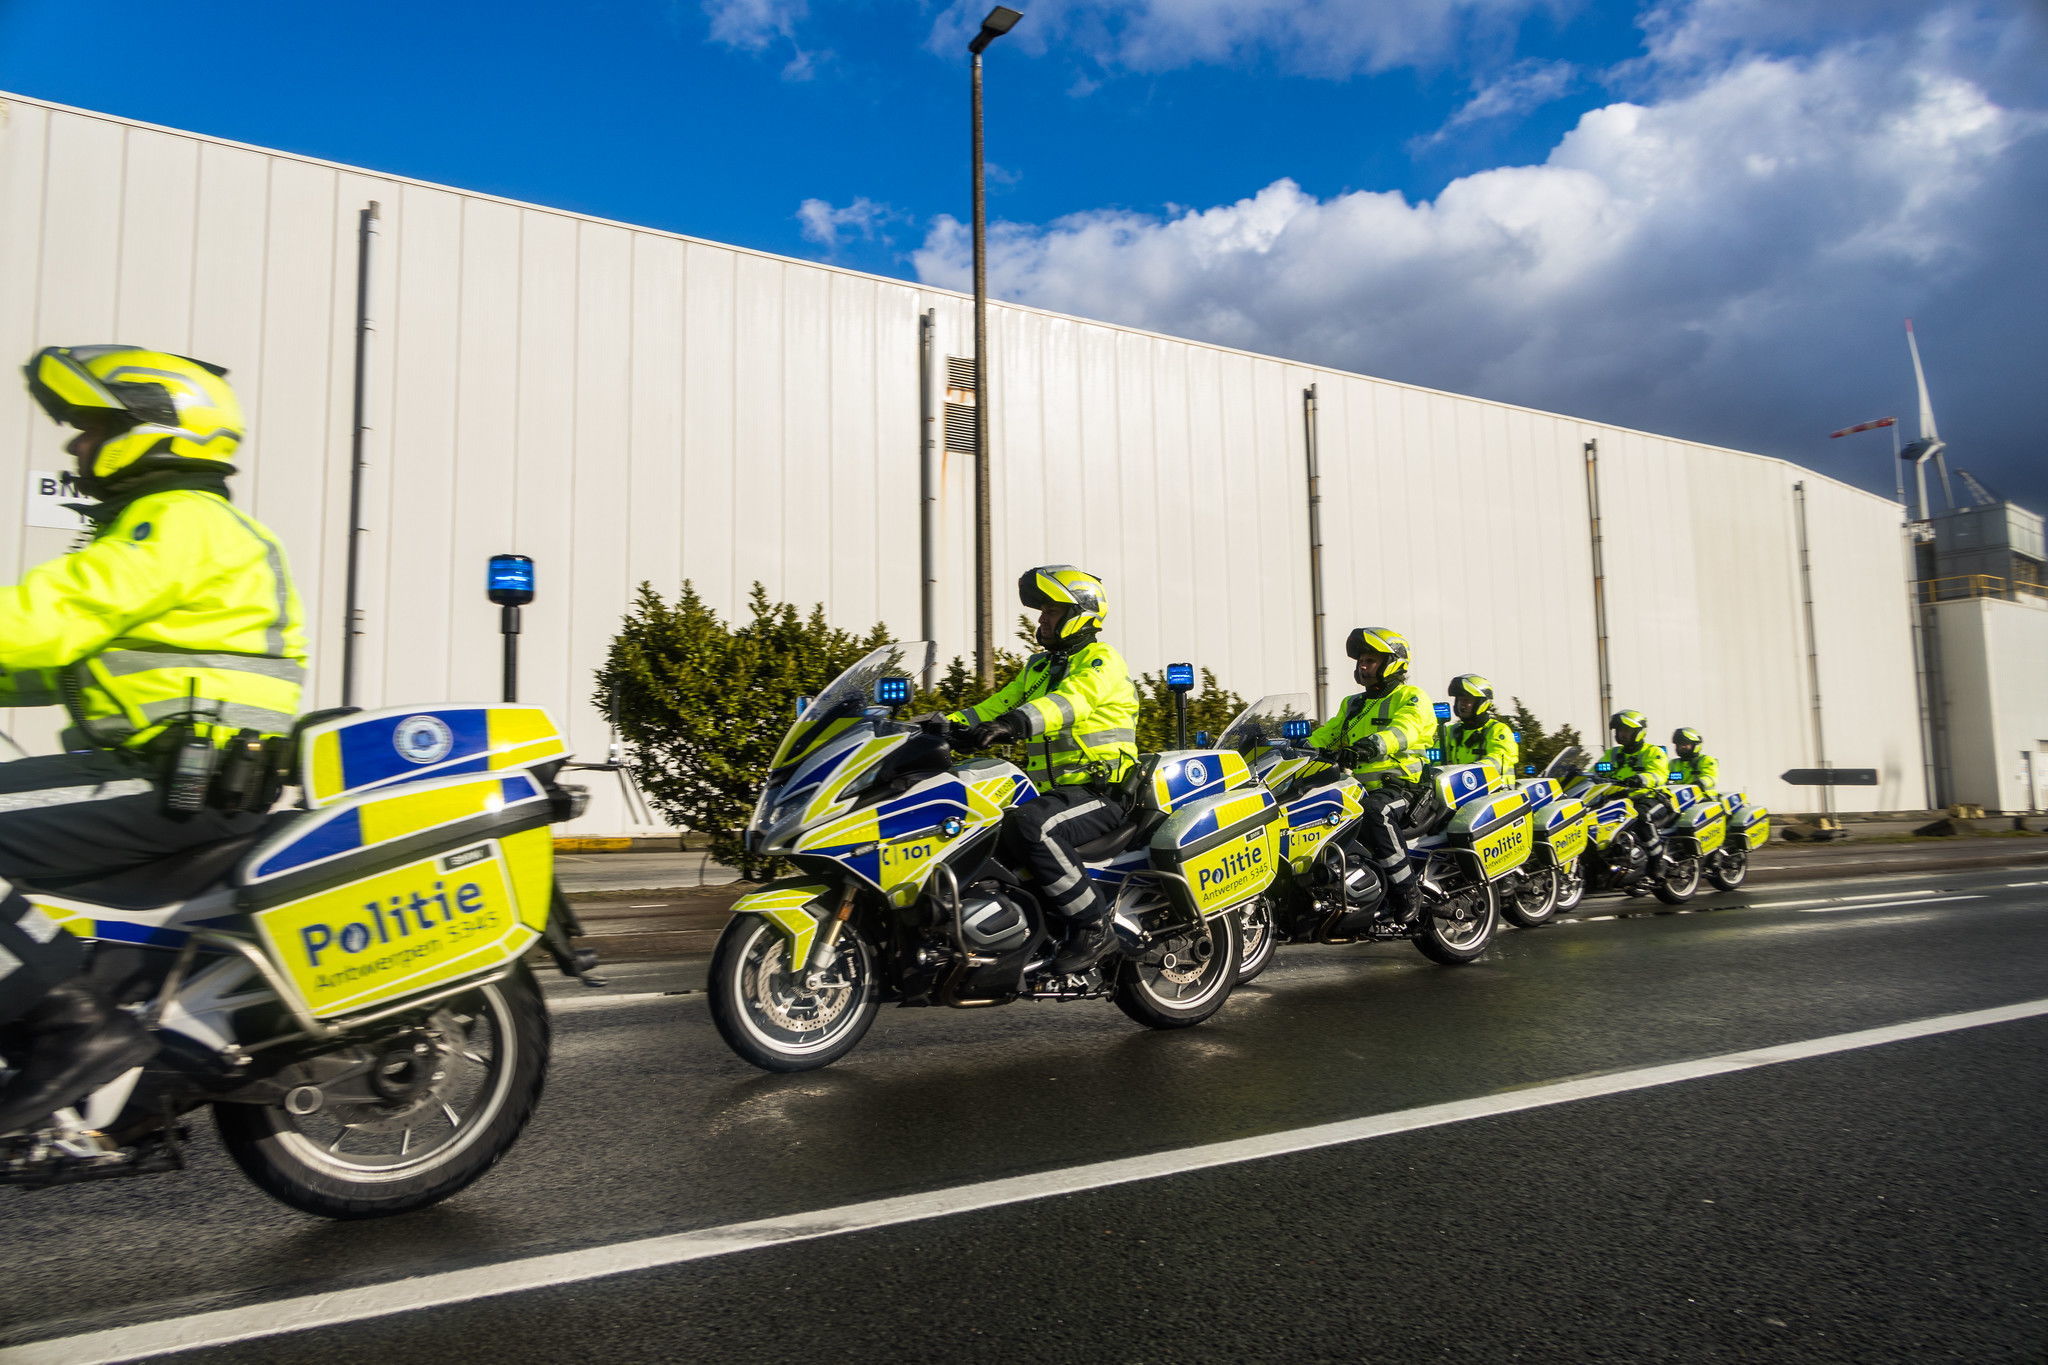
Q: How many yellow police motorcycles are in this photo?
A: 6